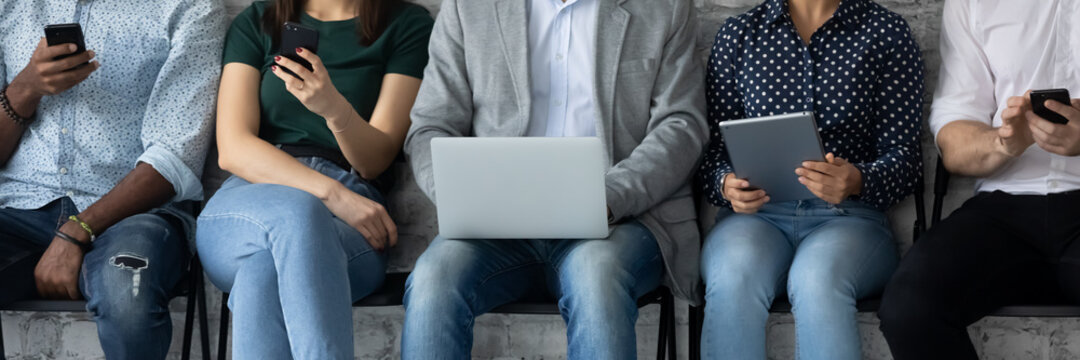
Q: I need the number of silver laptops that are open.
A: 1